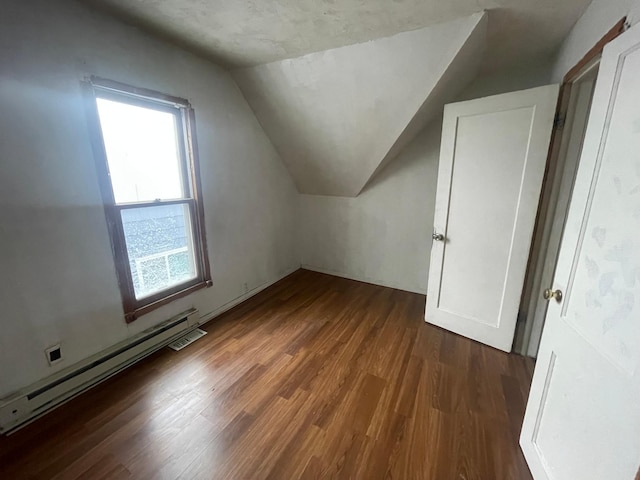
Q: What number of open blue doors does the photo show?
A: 0